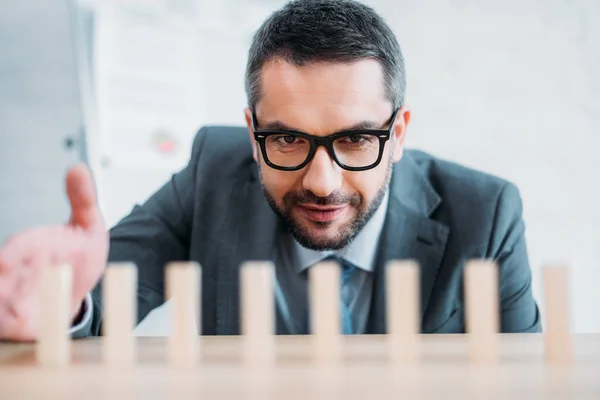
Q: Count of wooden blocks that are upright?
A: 8